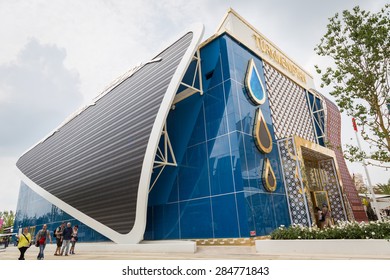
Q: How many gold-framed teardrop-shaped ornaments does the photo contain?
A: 3